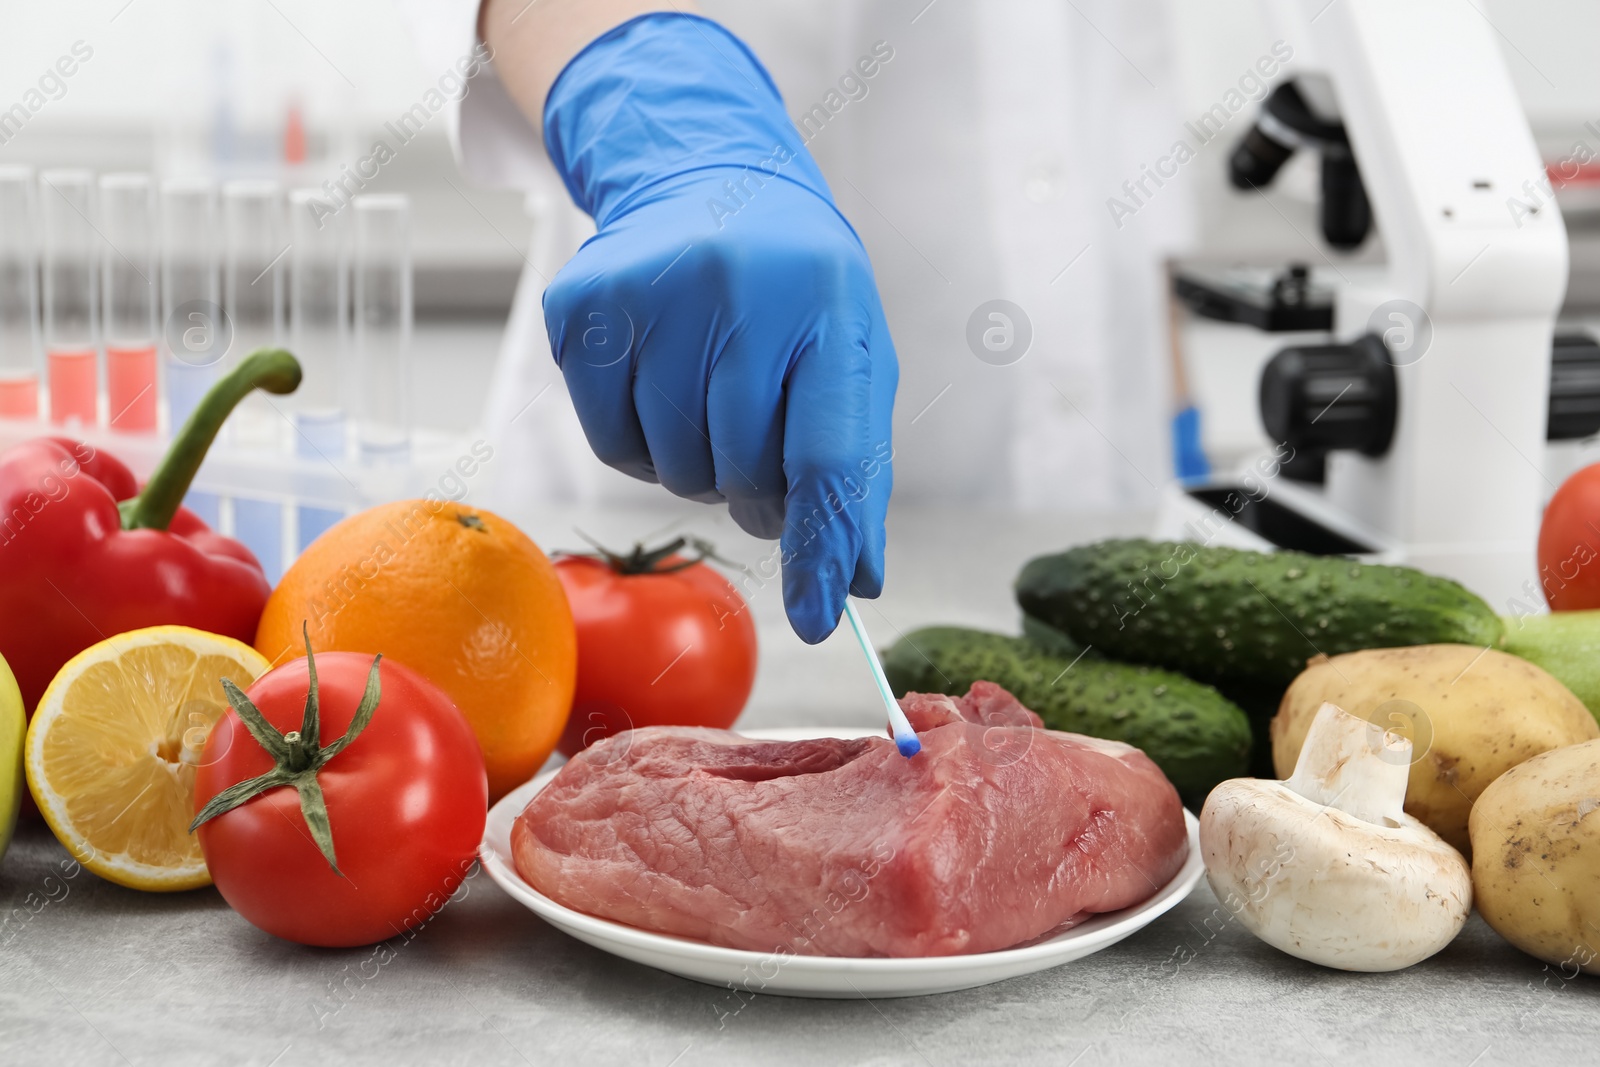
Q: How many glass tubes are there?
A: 7